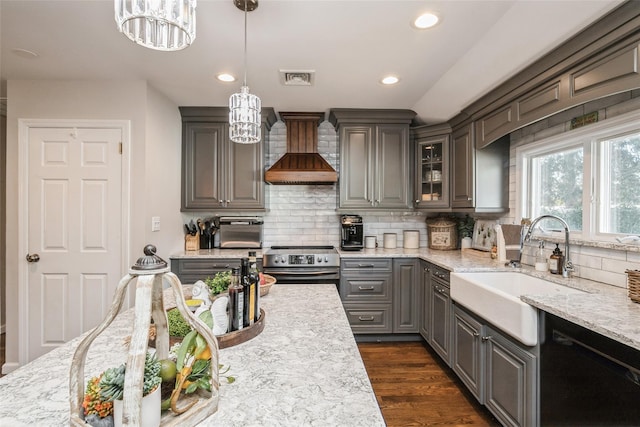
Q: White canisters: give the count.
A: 3